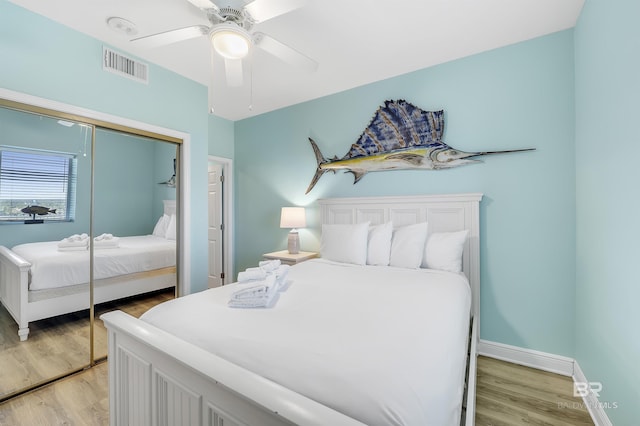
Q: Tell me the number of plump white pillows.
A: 4